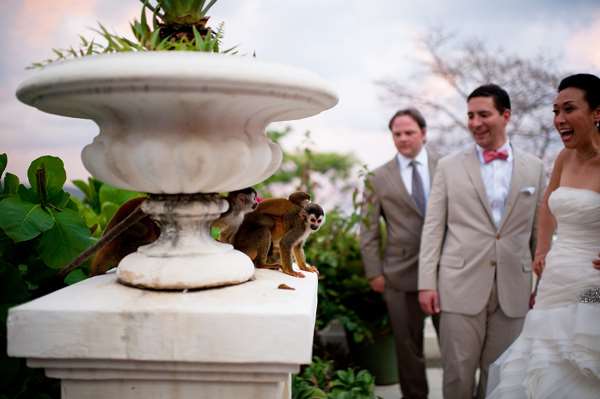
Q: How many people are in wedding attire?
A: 3